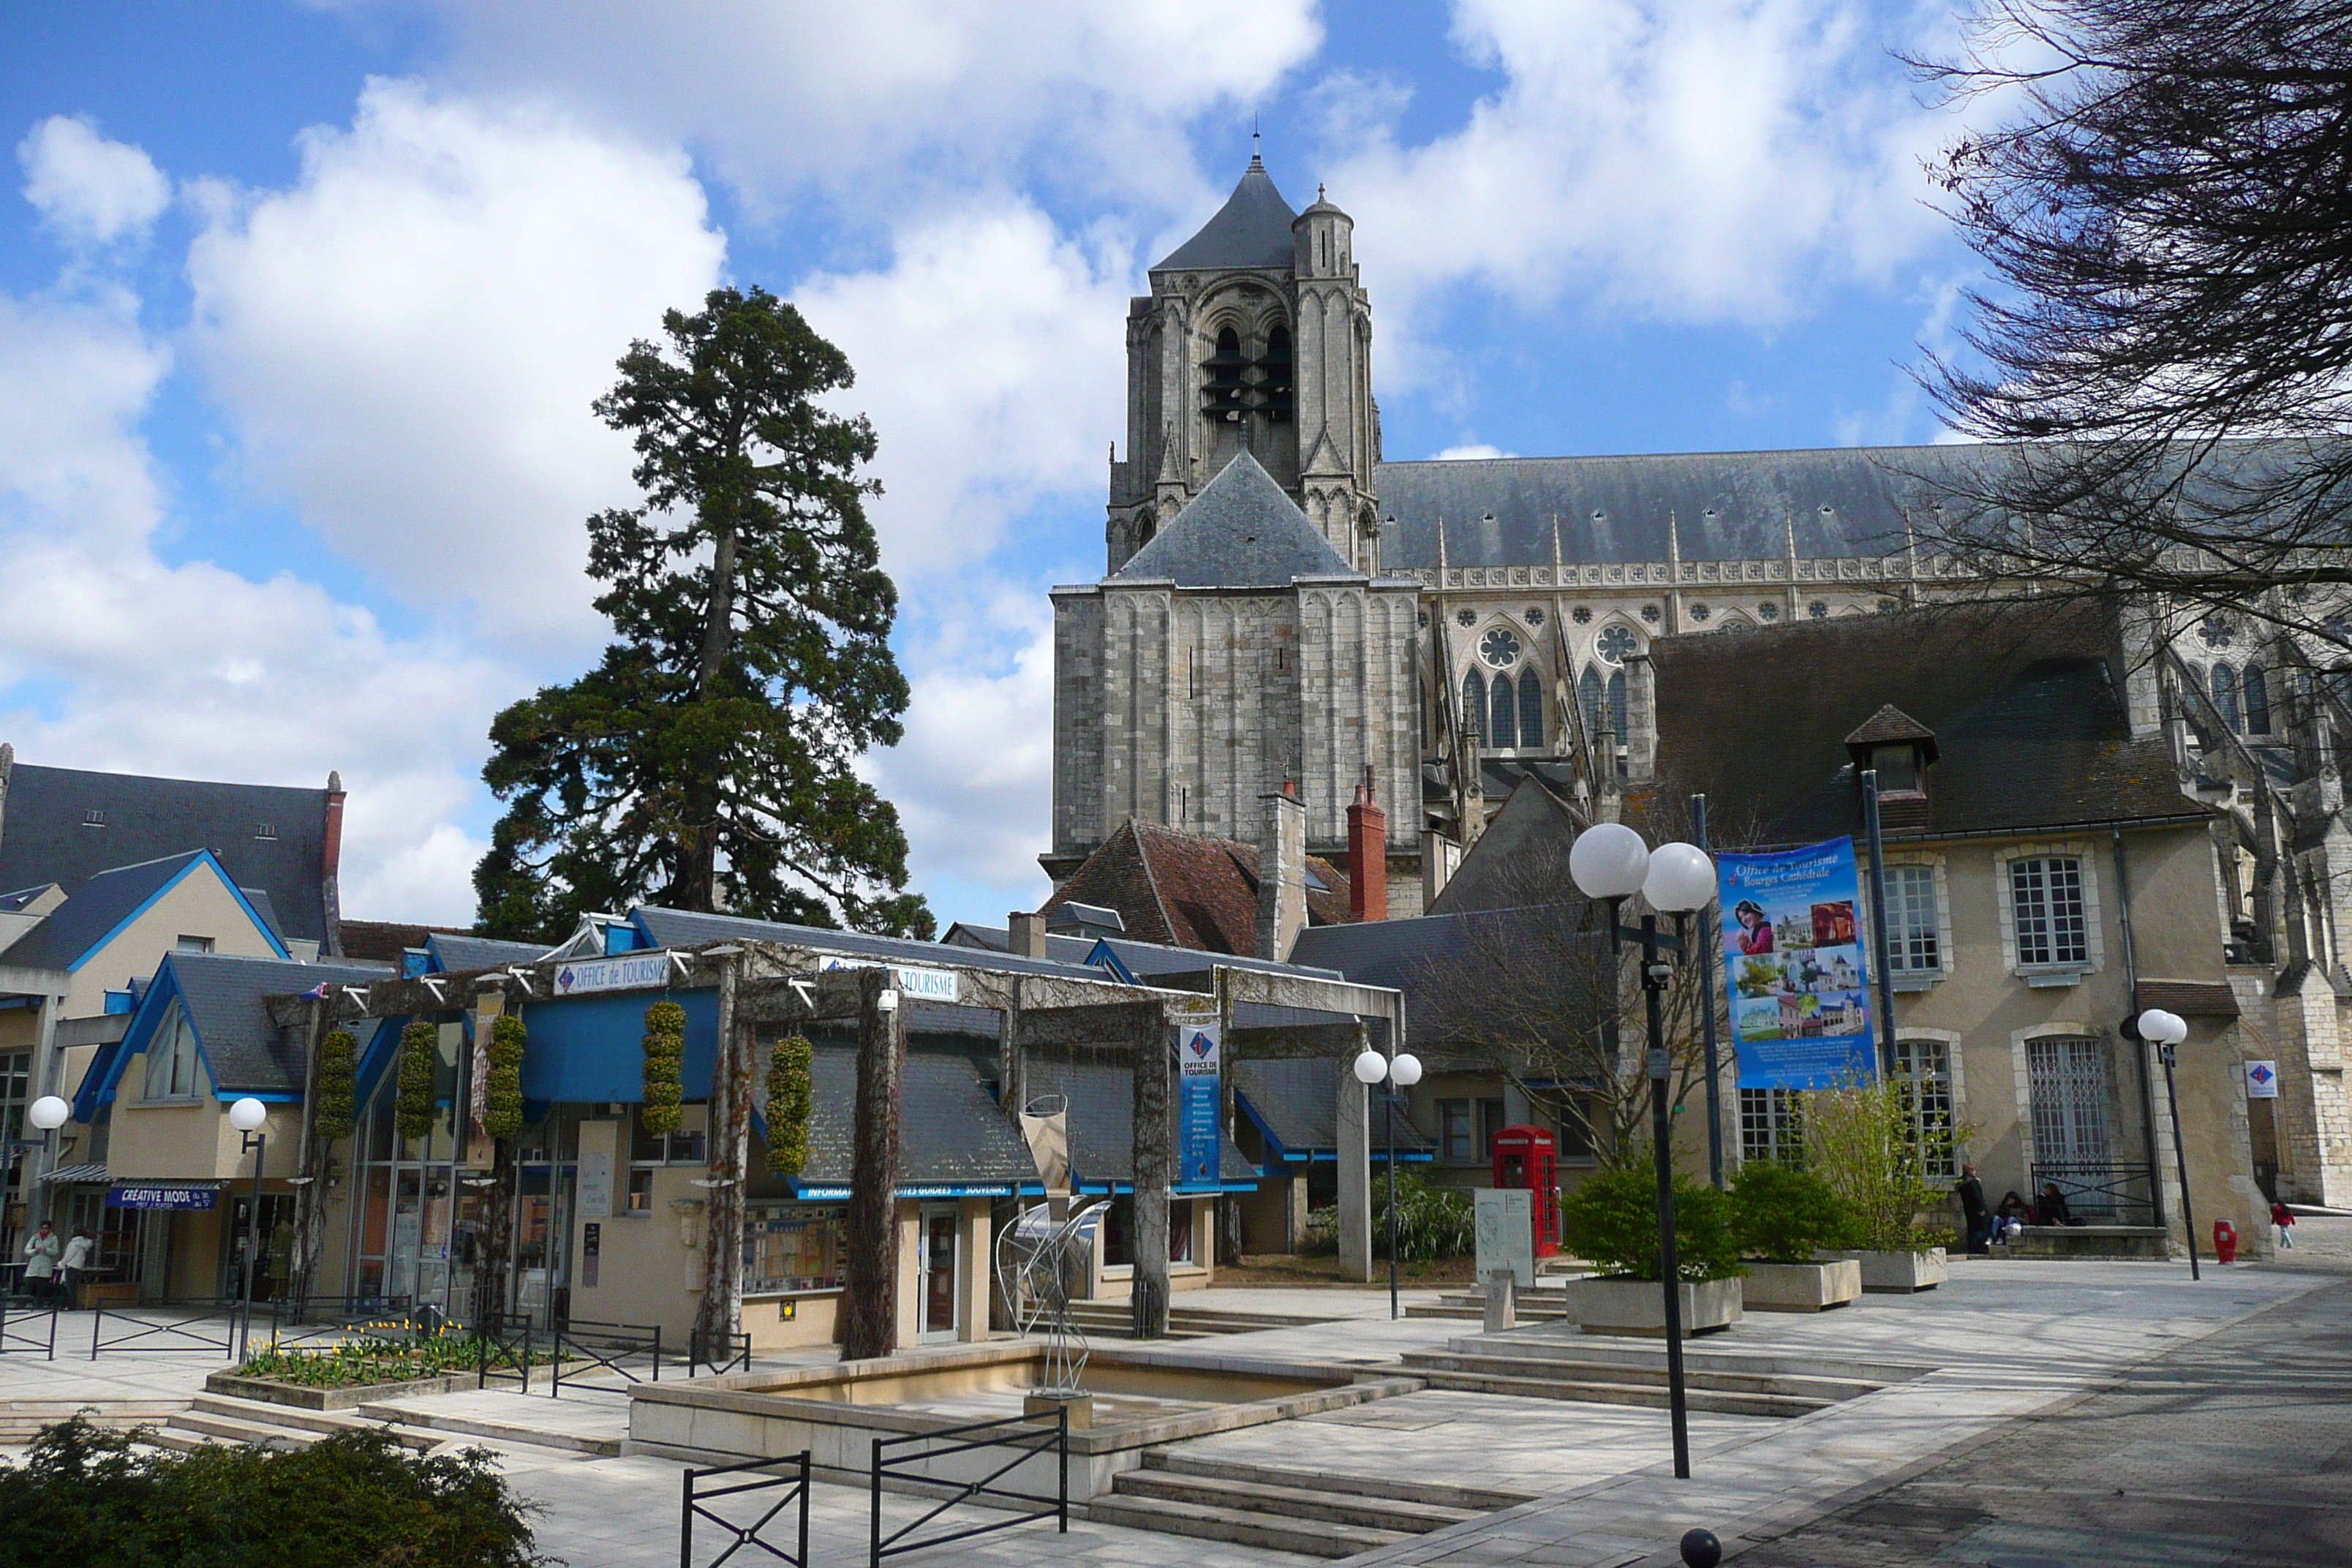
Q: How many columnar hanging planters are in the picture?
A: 5